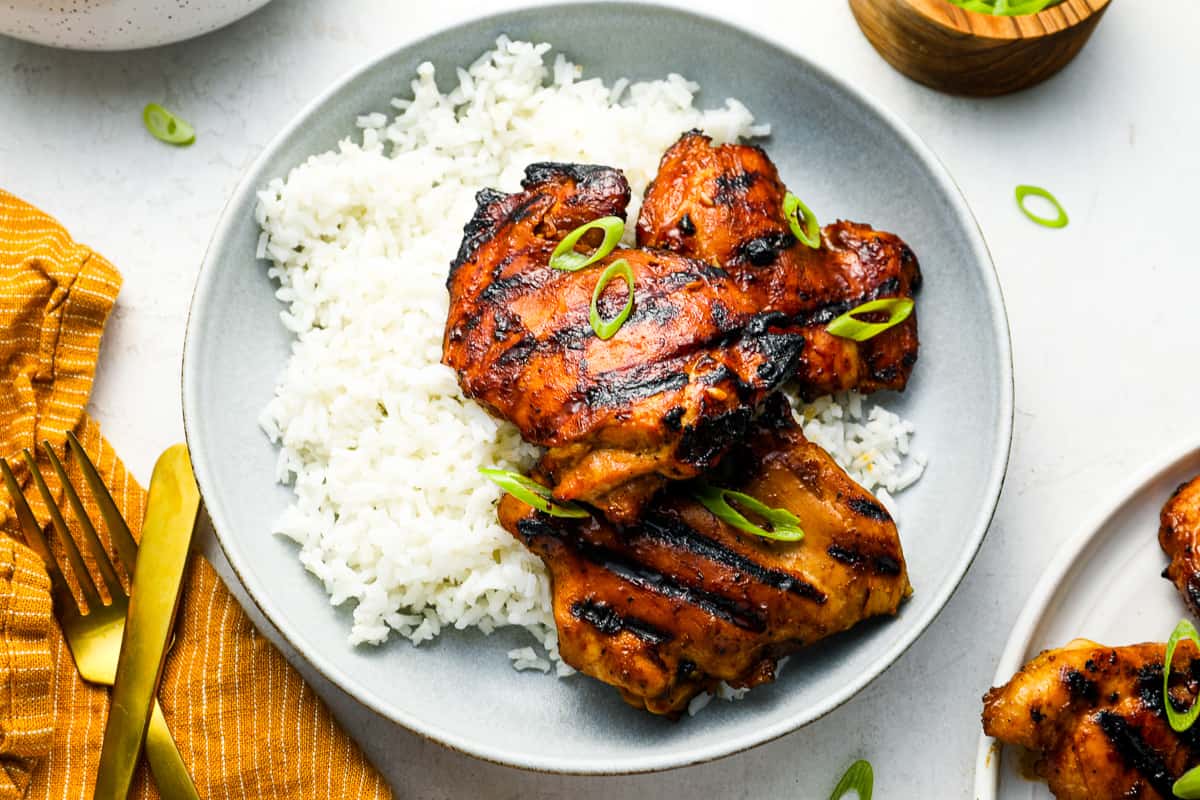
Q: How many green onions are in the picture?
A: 11